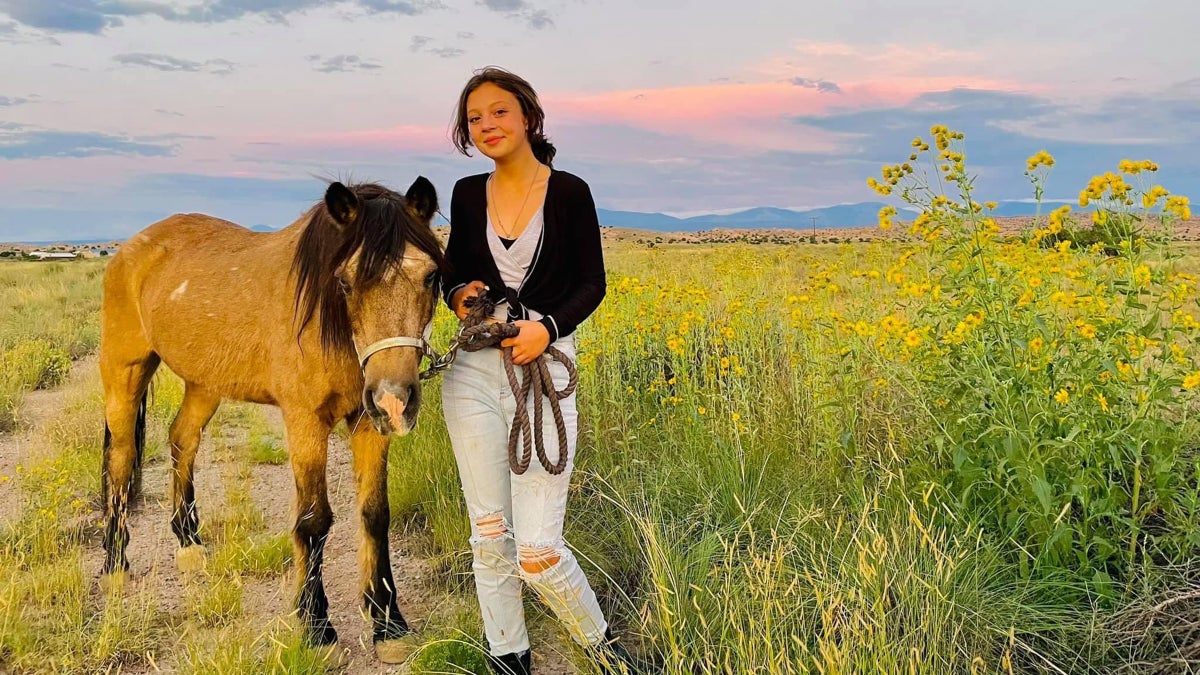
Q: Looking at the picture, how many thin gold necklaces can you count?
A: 1